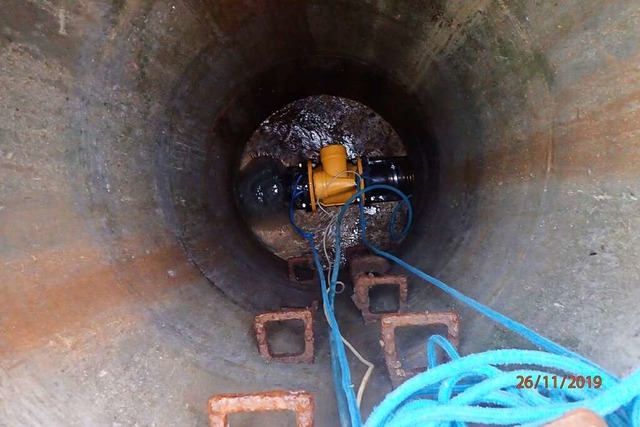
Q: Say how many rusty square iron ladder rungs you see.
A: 6